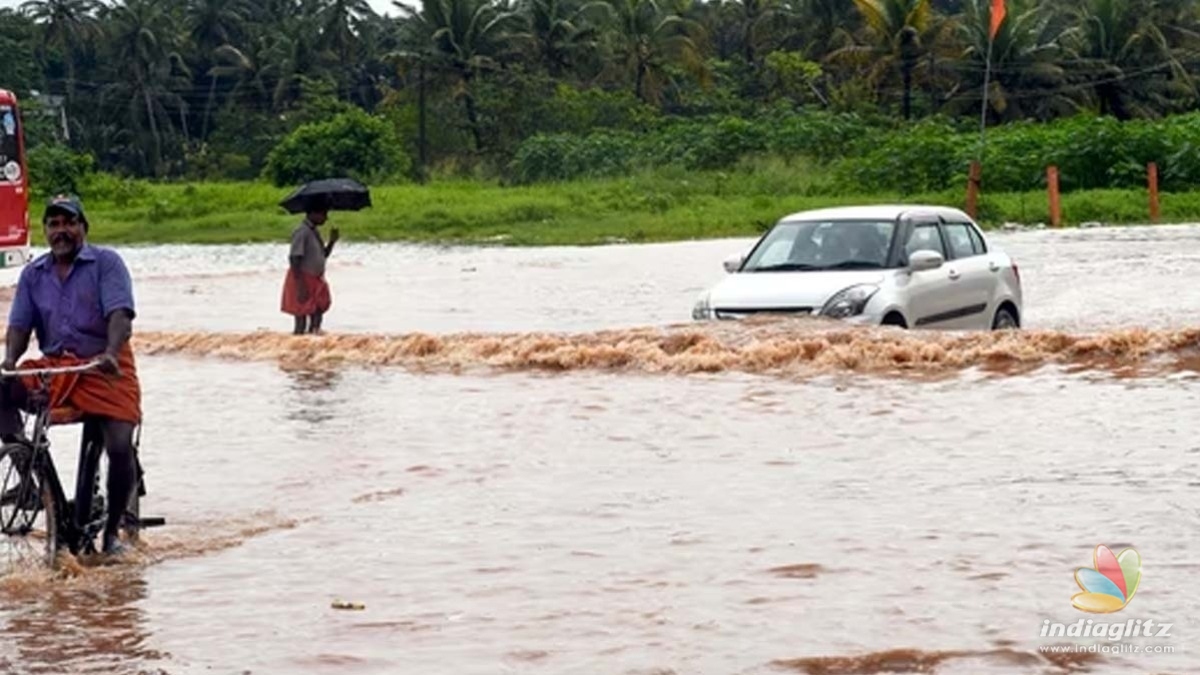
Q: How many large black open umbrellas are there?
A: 1